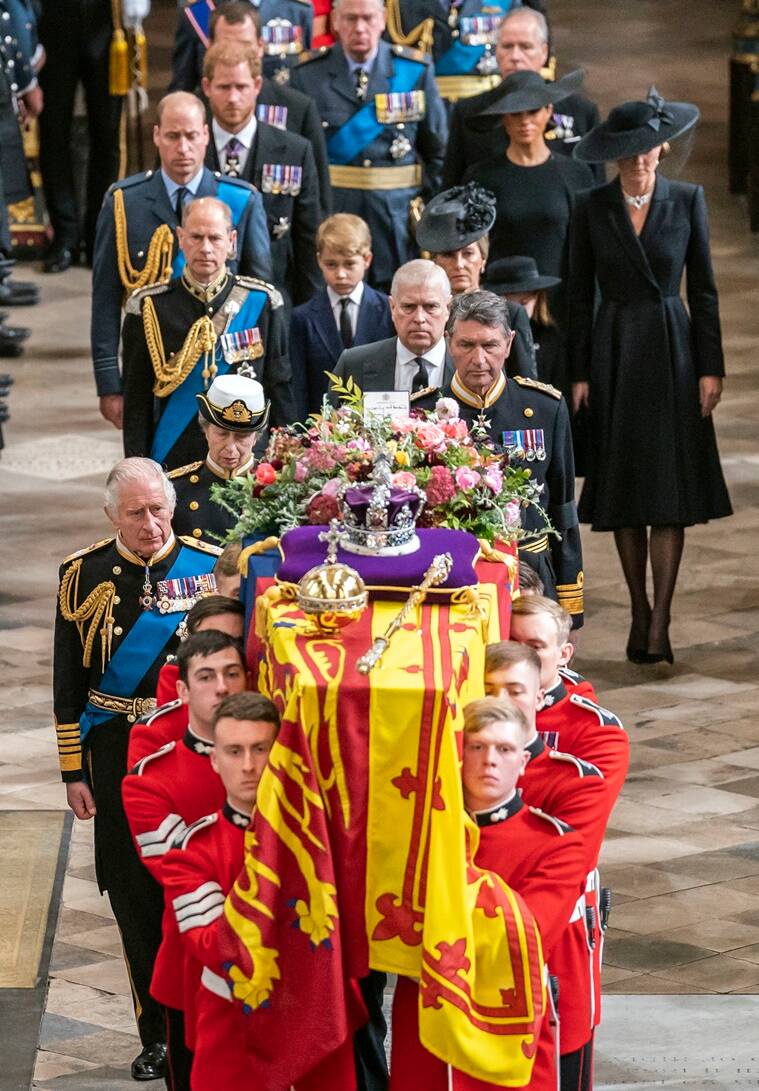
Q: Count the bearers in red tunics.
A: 8